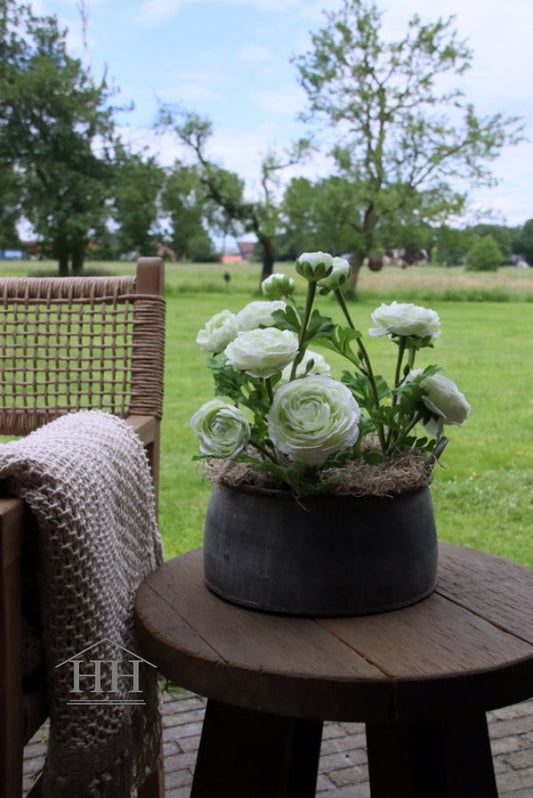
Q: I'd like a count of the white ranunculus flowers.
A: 11